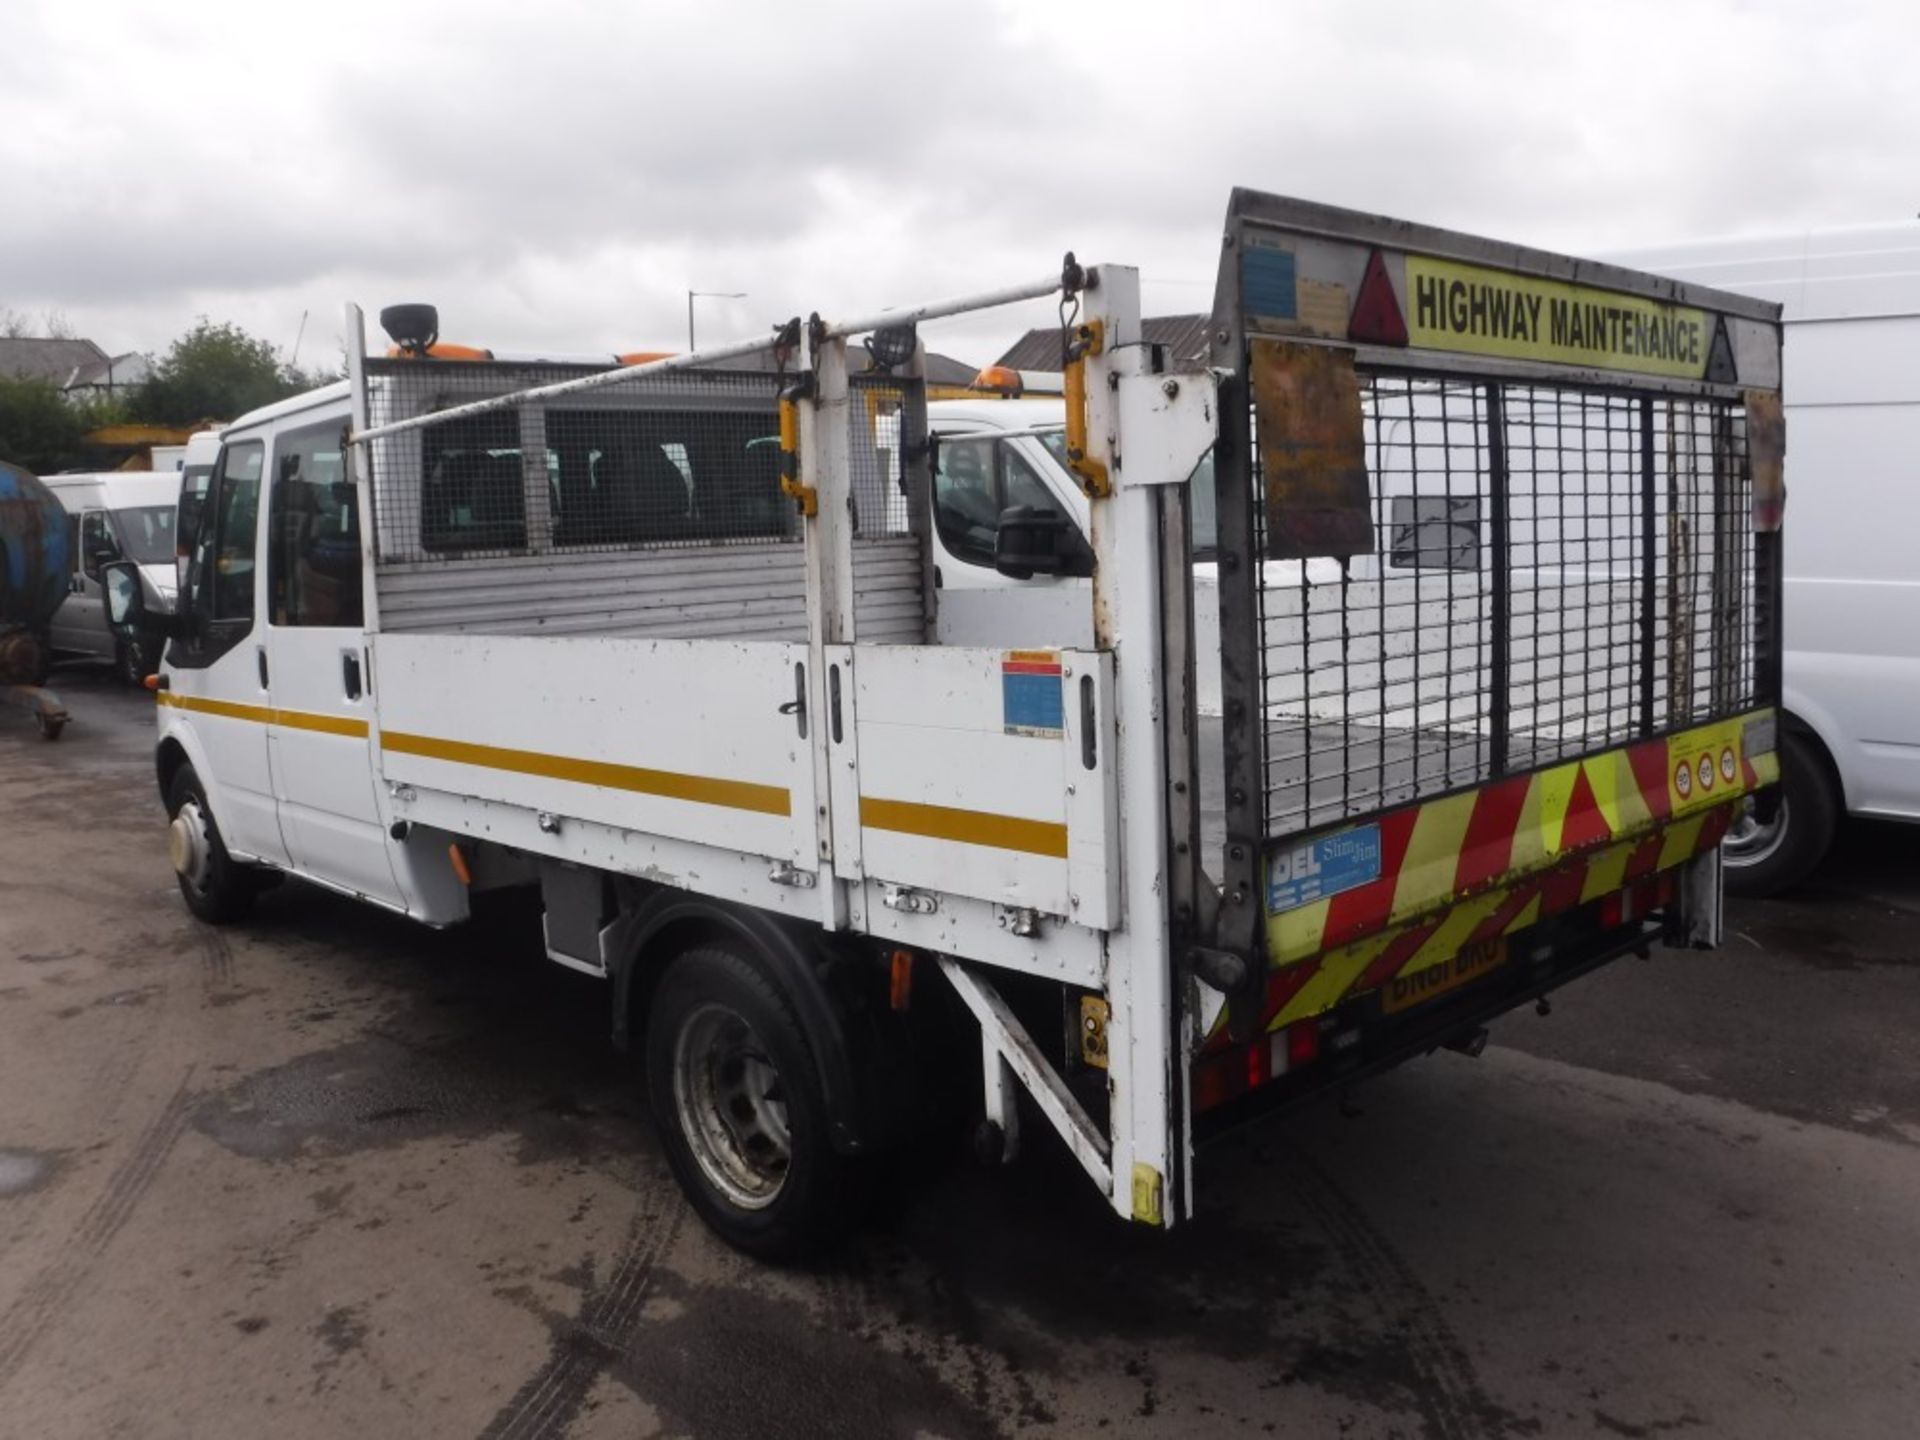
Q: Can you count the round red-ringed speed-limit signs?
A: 3